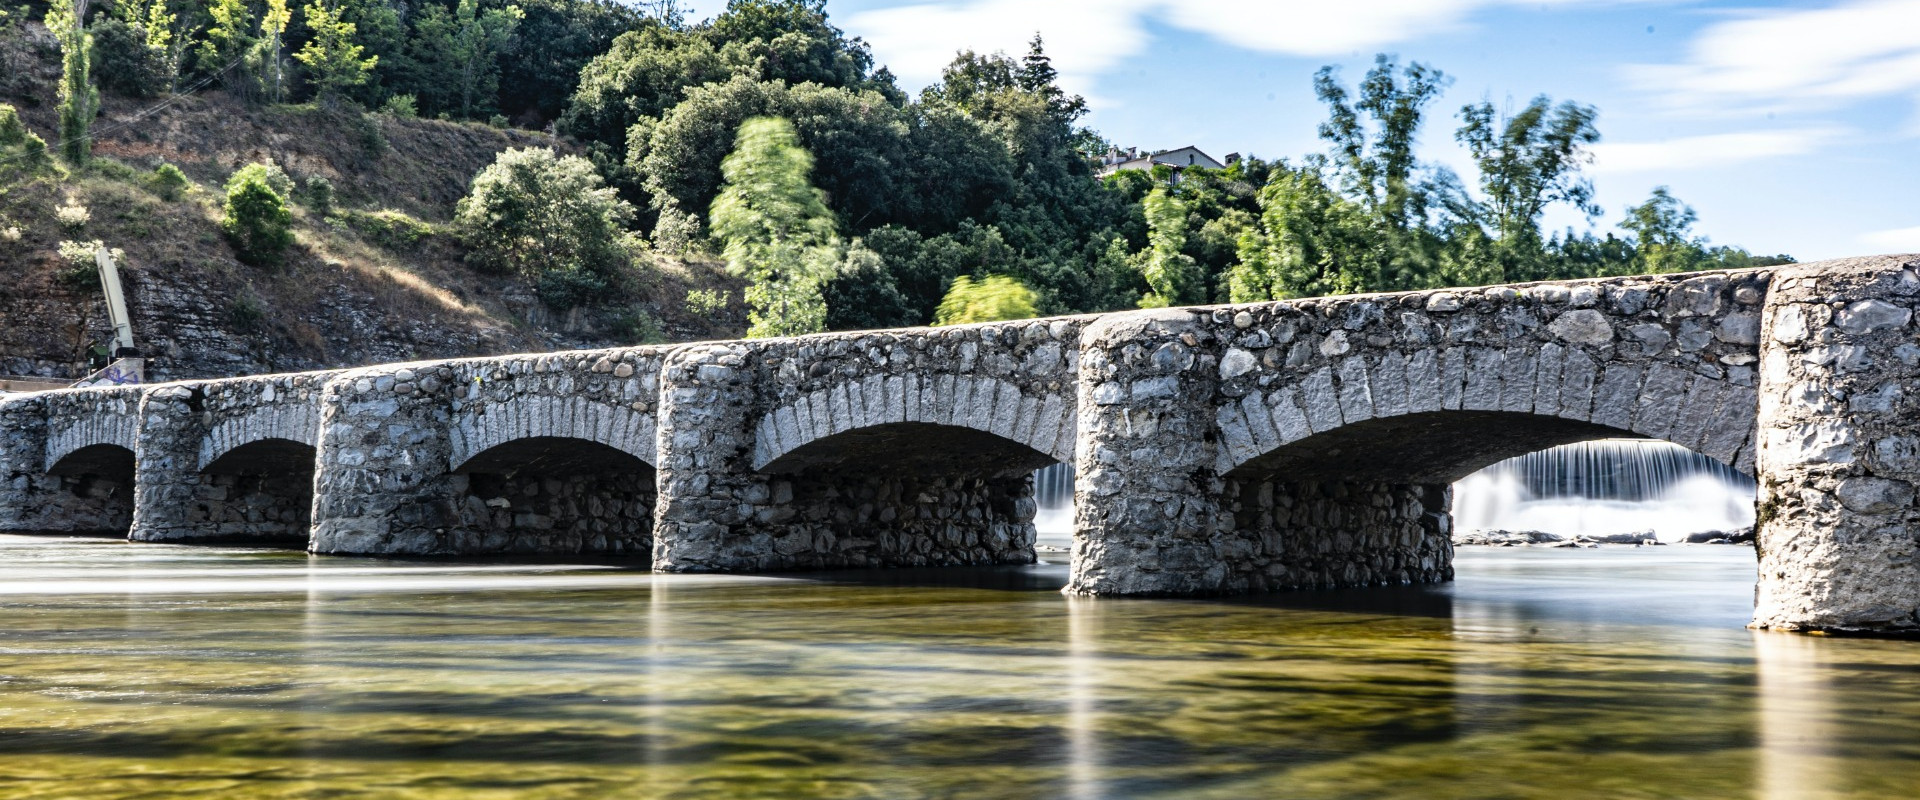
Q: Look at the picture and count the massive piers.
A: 6